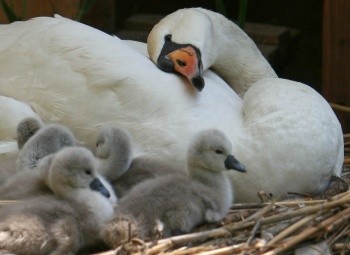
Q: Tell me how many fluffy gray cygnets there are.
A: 5